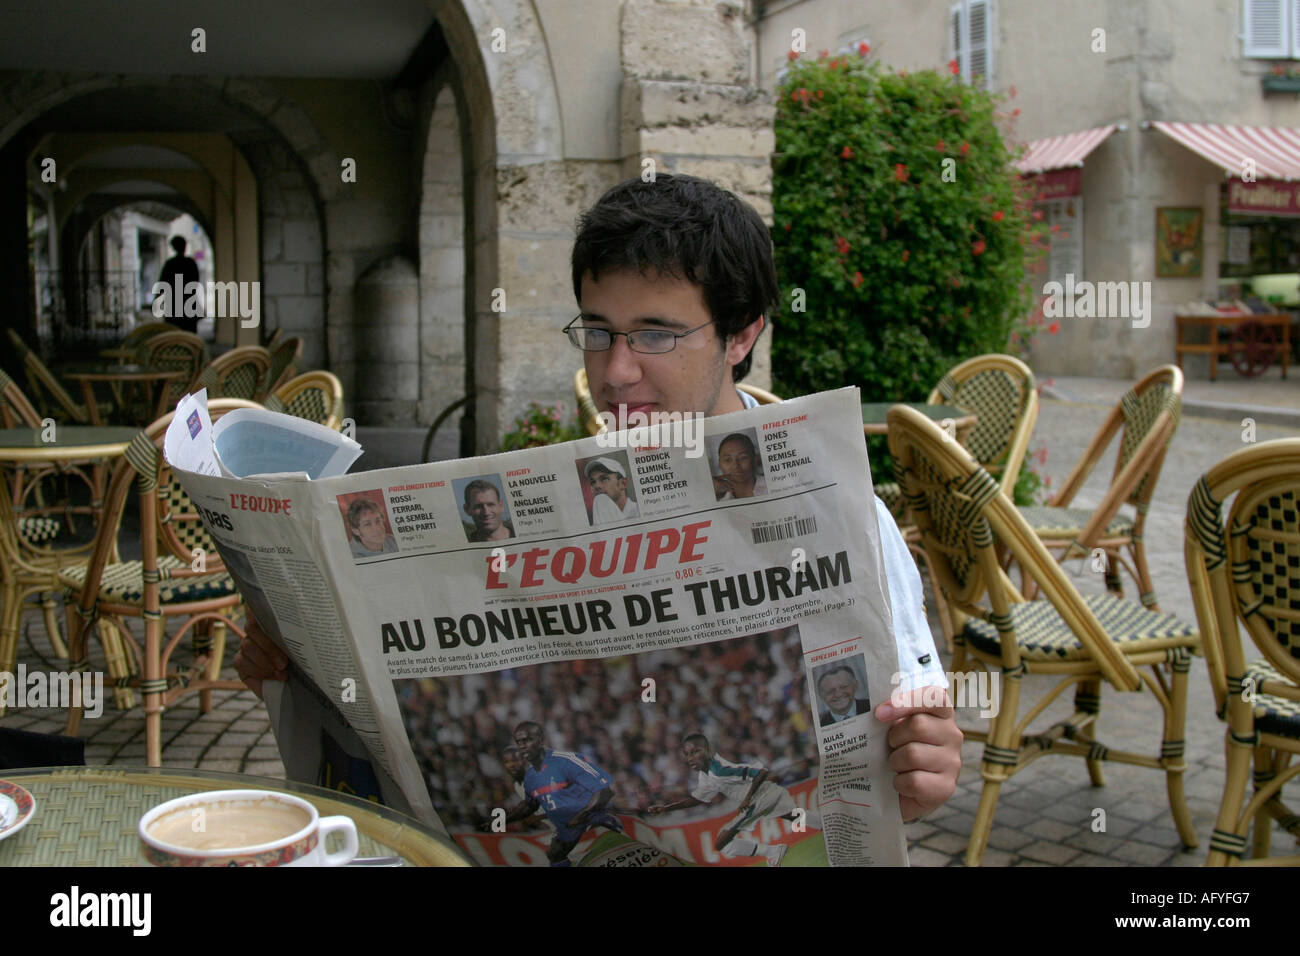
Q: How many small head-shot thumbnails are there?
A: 5